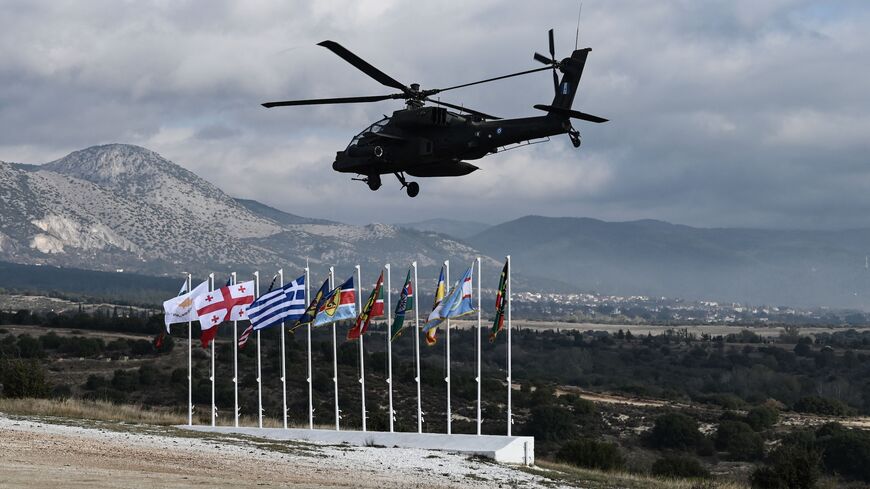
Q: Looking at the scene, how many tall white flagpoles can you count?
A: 13